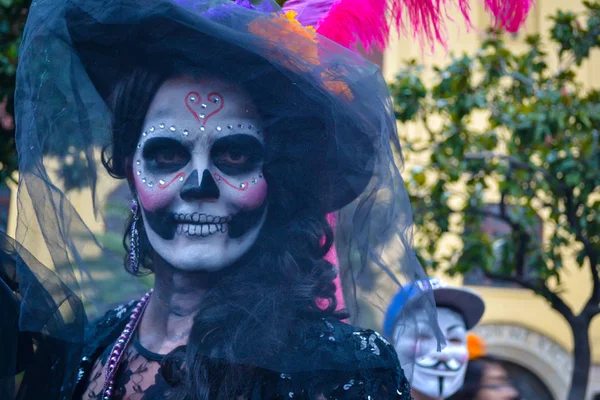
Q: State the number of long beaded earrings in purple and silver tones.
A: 1